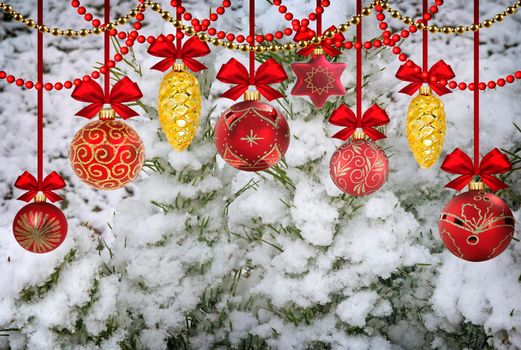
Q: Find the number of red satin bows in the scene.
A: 8